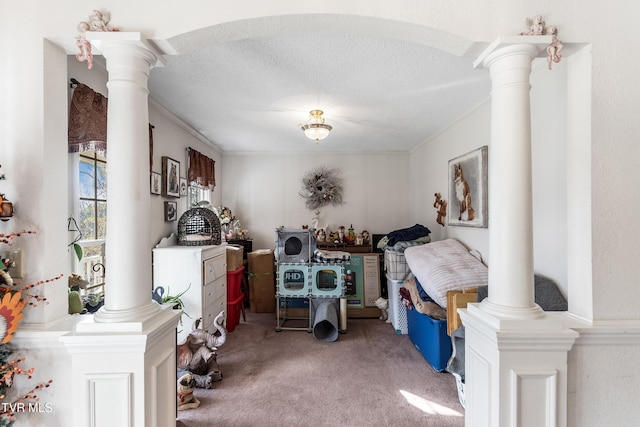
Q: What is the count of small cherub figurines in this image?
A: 4